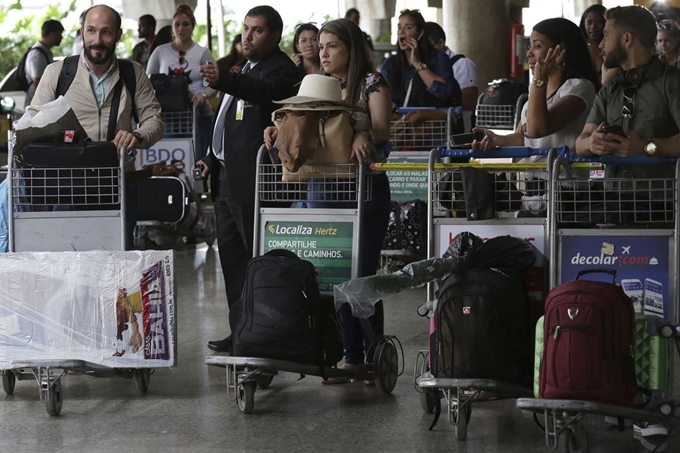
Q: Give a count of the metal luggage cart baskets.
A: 7